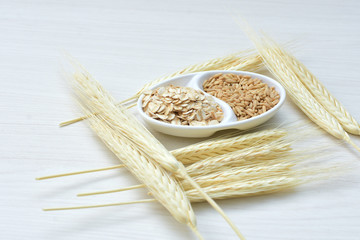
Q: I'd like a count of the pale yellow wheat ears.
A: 10